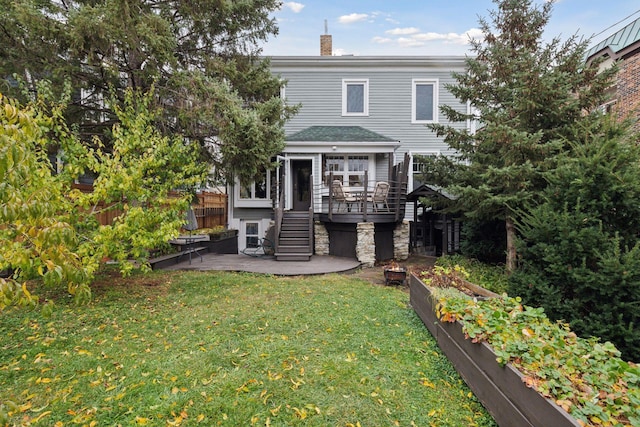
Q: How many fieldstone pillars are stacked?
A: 3